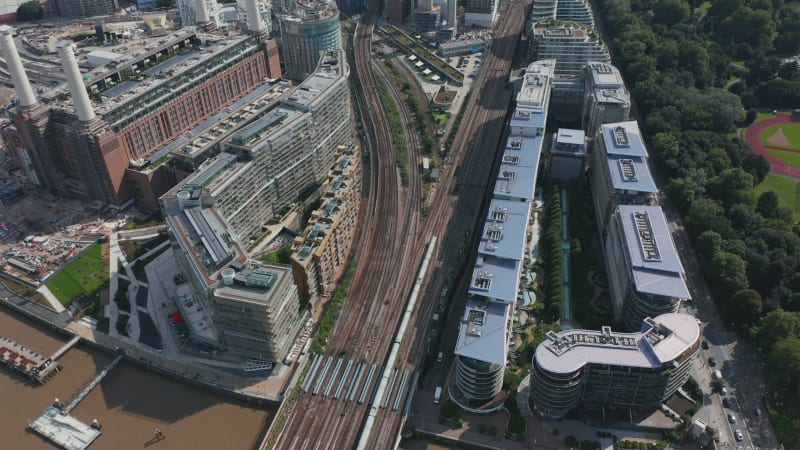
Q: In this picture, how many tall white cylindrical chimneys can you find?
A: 4